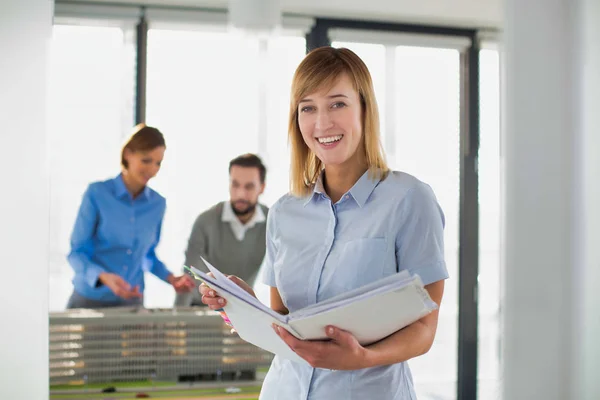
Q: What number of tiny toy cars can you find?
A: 3